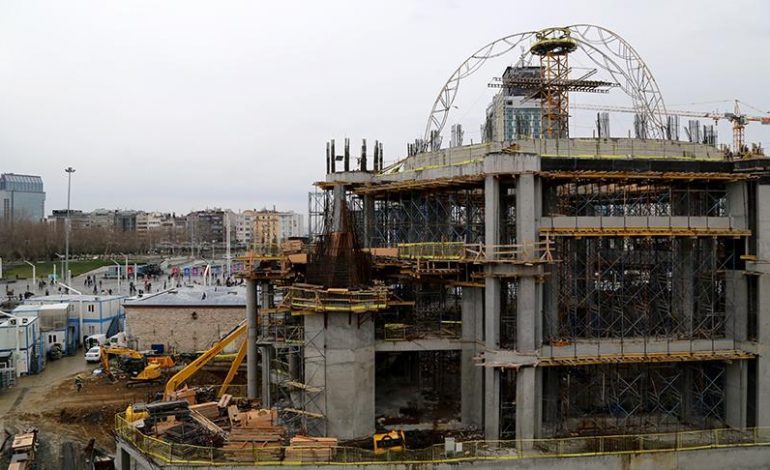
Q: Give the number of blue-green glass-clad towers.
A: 2